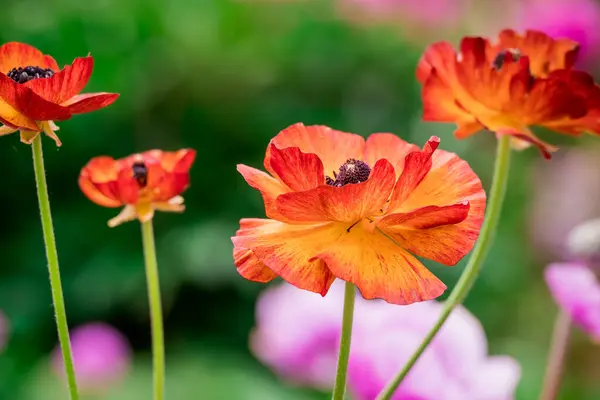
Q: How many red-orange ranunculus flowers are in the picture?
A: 4